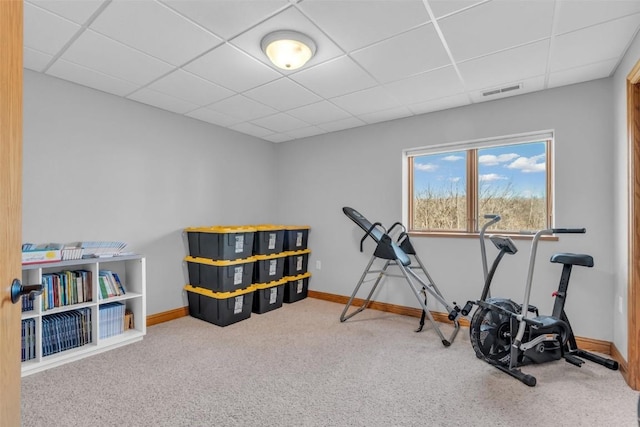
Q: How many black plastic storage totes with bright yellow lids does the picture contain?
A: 9